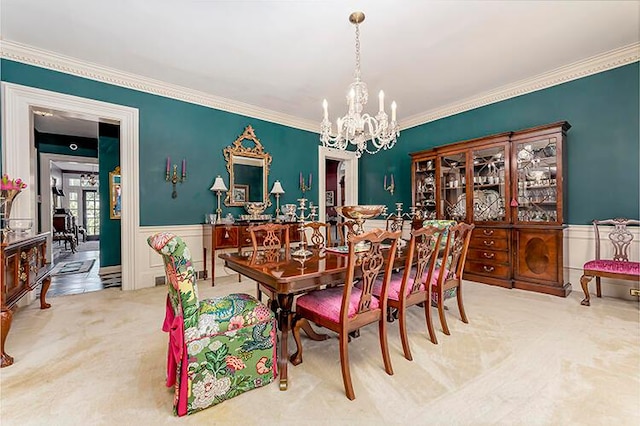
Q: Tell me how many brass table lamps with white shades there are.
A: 2